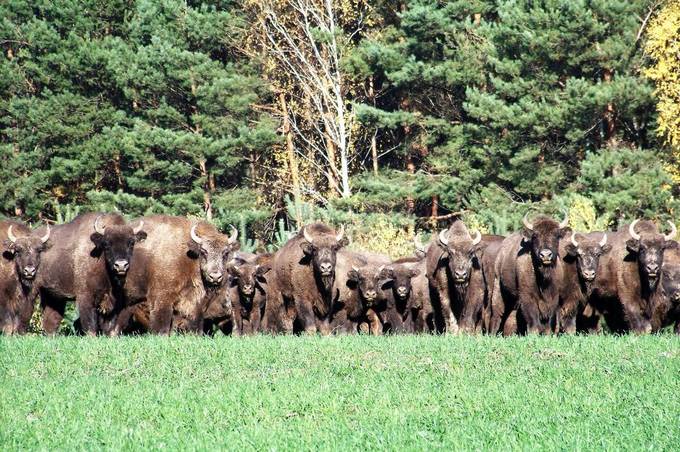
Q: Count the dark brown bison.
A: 12